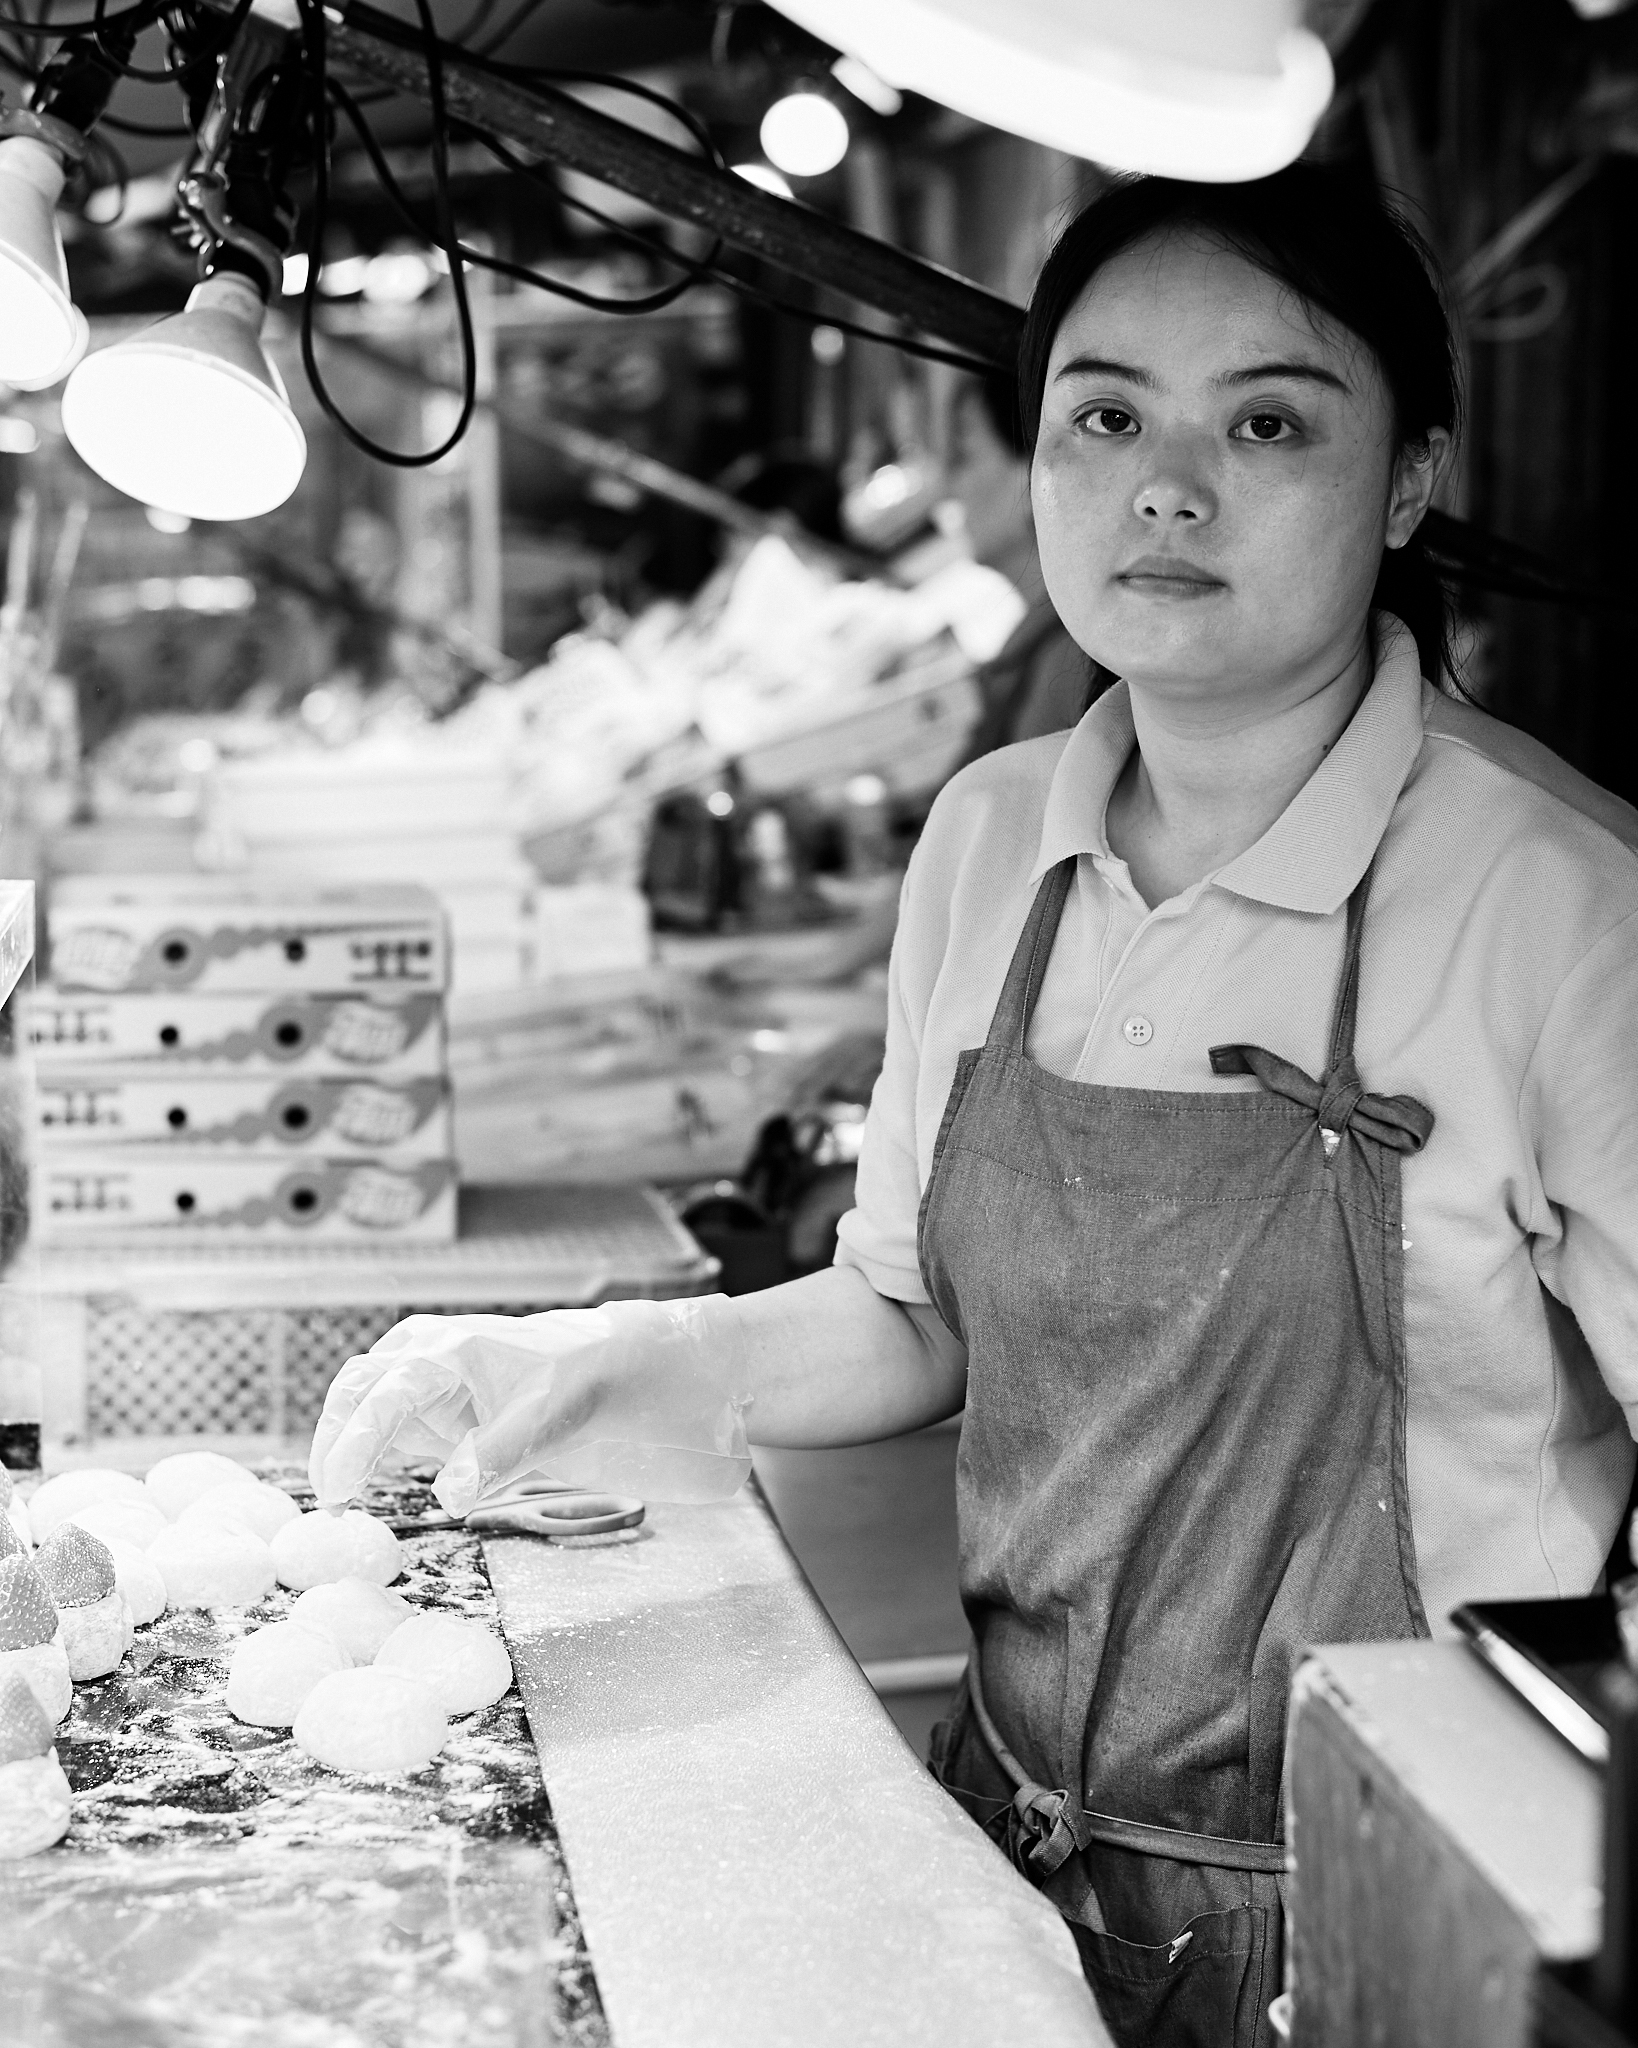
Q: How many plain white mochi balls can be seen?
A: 11